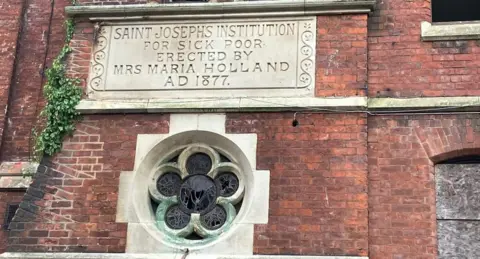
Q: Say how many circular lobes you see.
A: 5